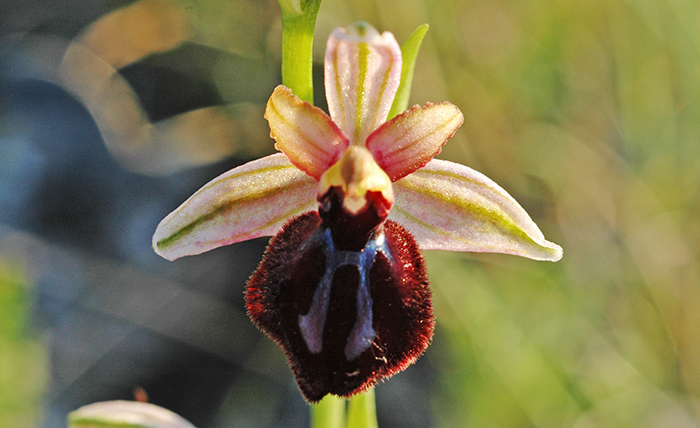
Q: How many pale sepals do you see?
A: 3